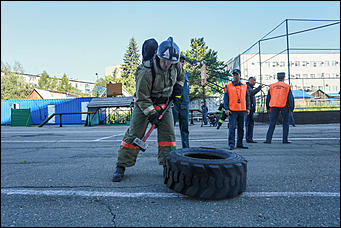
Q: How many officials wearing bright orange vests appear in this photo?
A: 2